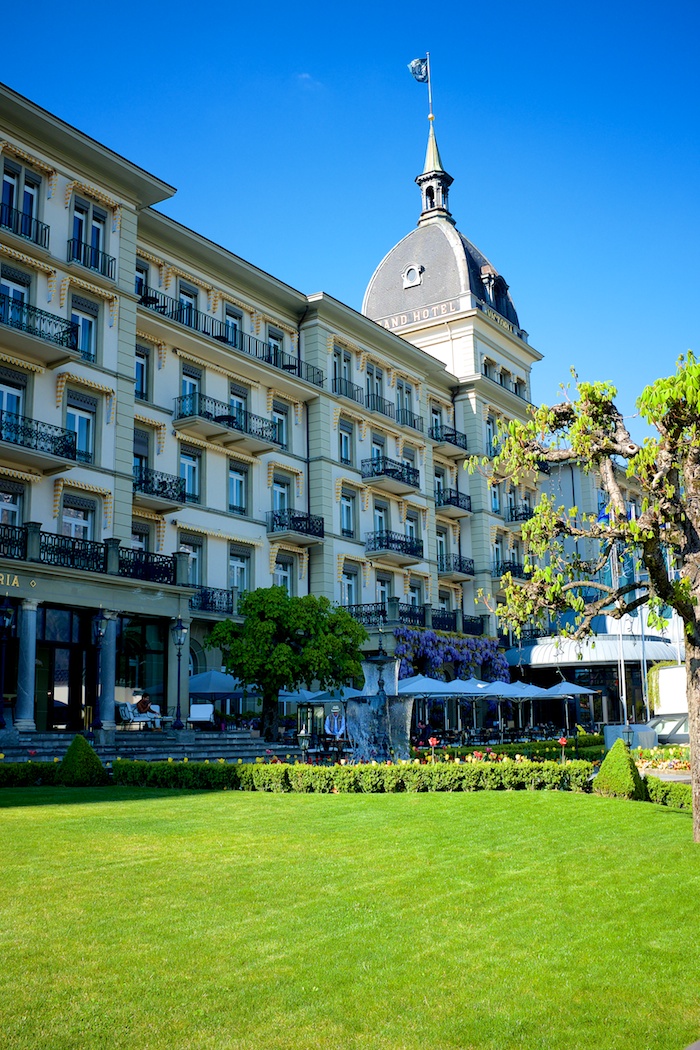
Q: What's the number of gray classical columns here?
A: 2